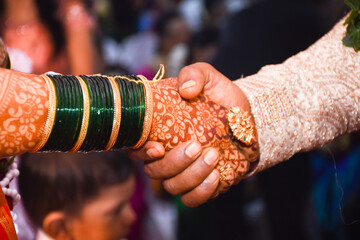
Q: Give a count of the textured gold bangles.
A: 4